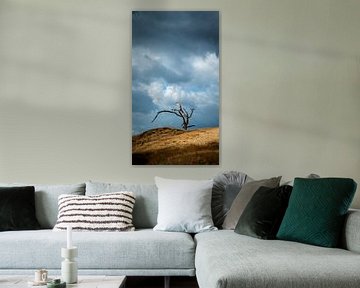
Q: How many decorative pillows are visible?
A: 7